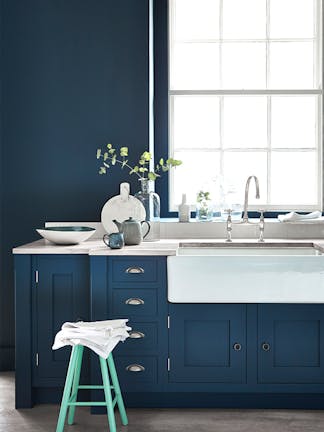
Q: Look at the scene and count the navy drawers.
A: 4